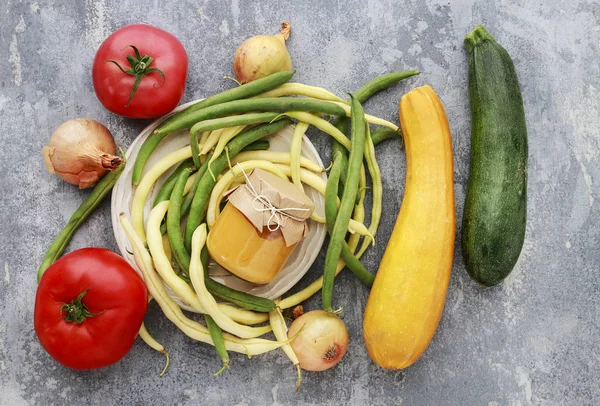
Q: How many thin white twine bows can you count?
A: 1